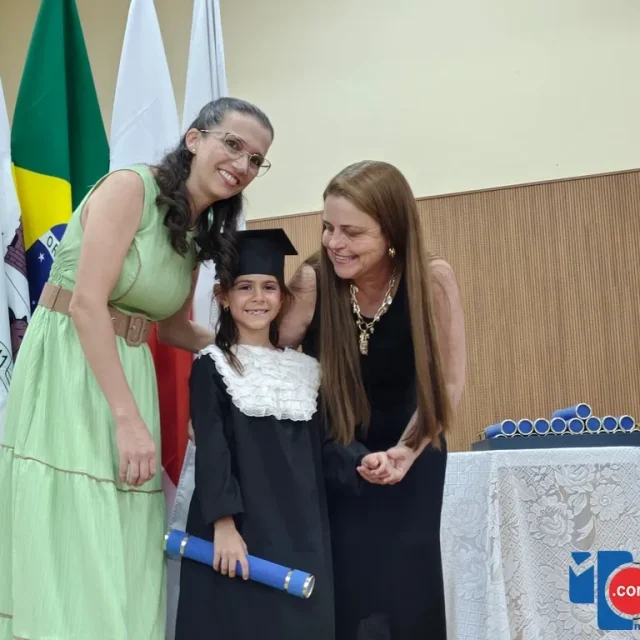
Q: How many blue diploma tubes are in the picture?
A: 10